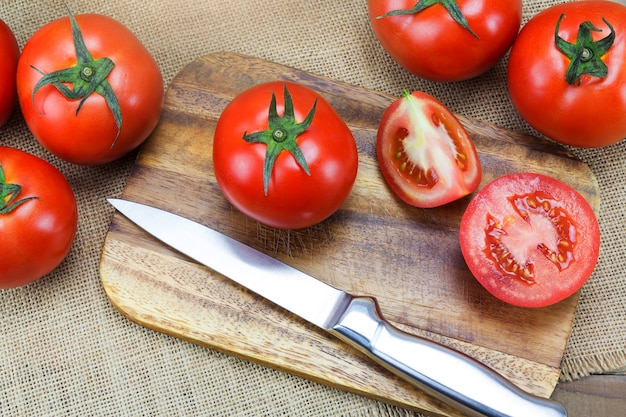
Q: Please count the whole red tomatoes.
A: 6